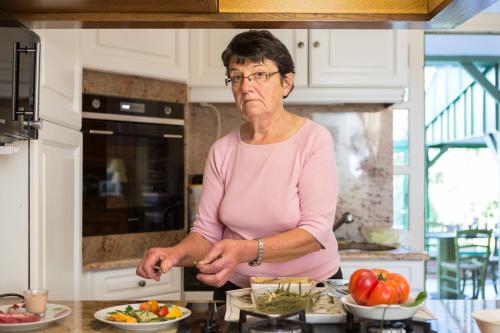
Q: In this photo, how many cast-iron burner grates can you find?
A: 2